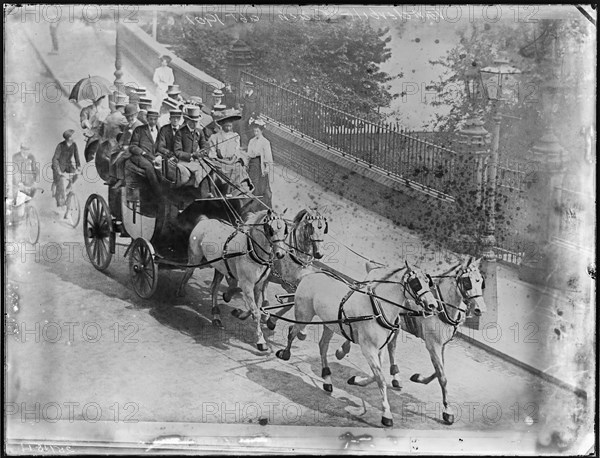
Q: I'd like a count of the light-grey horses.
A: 4